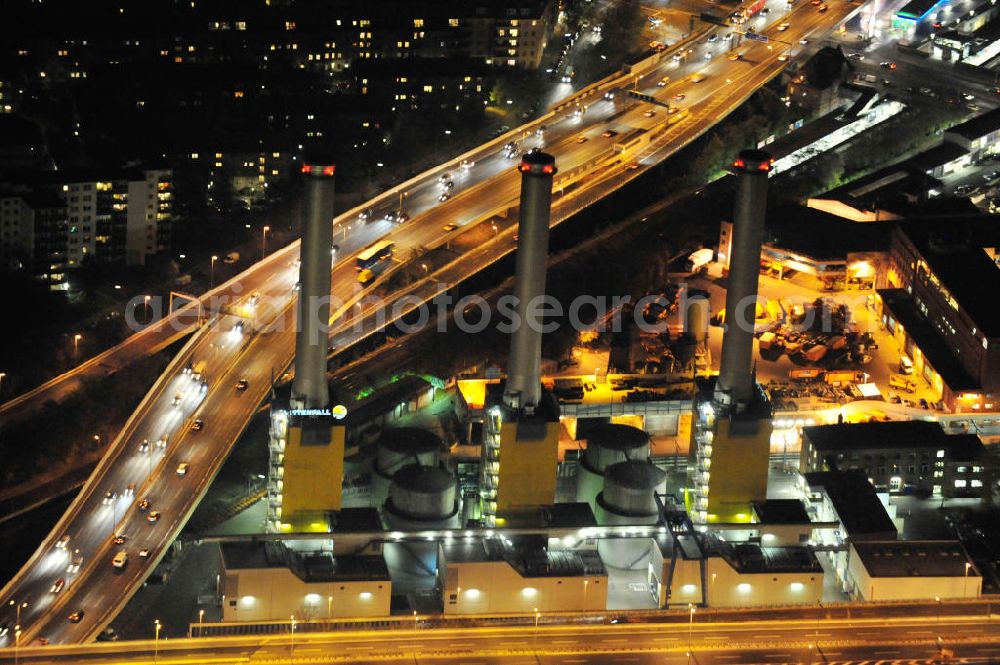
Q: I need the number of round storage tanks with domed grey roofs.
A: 4